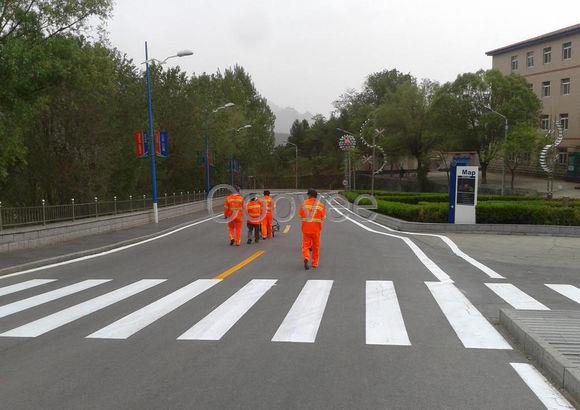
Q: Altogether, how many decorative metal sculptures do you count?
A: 3